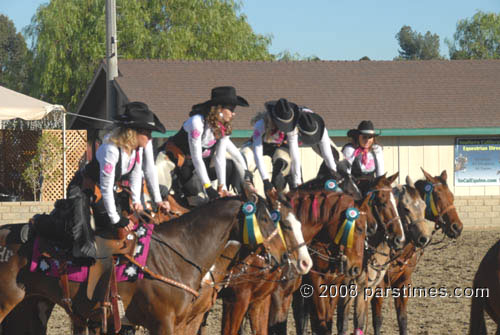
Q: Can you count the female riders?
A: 5